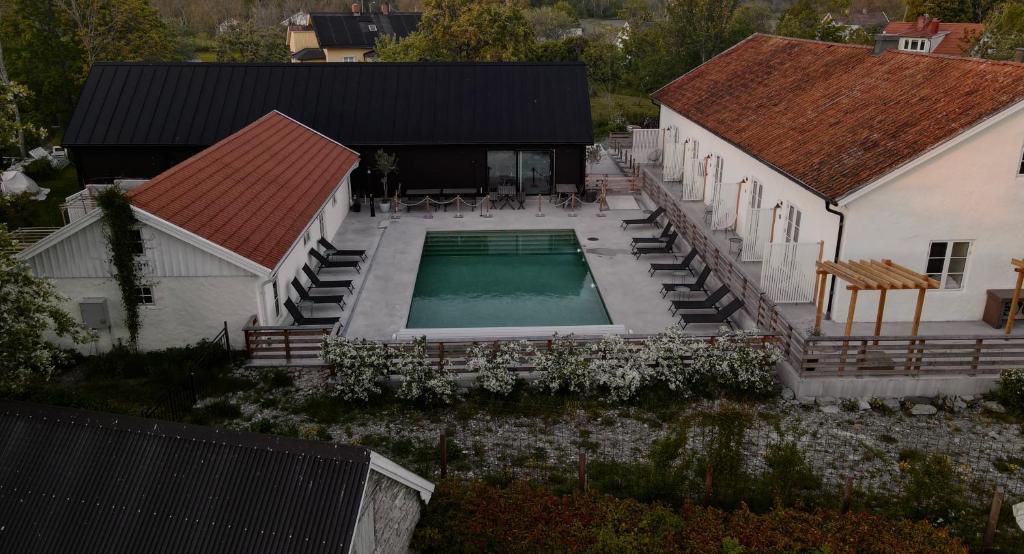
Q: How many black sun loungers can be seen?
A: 12